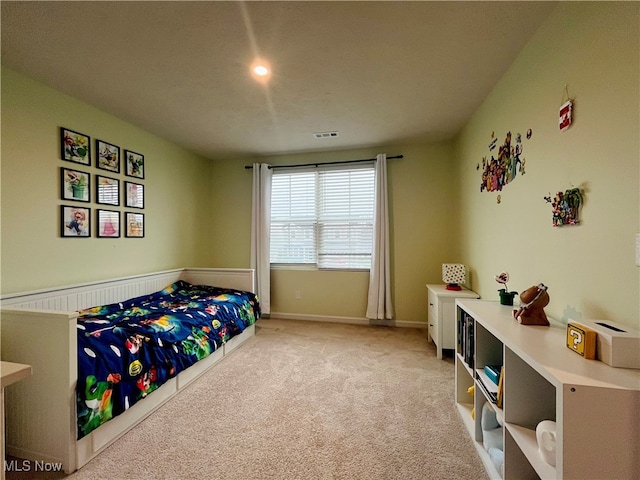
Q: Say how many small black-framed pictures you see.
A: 9